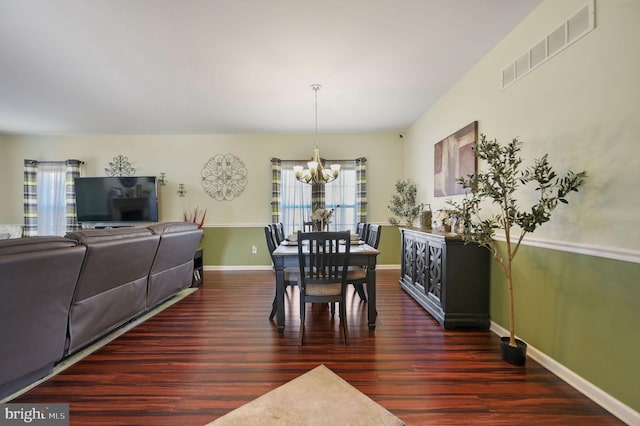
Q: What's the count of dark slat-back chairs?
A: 6